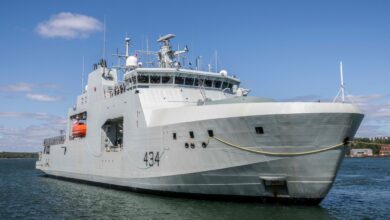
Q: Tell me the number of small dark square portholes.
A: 4